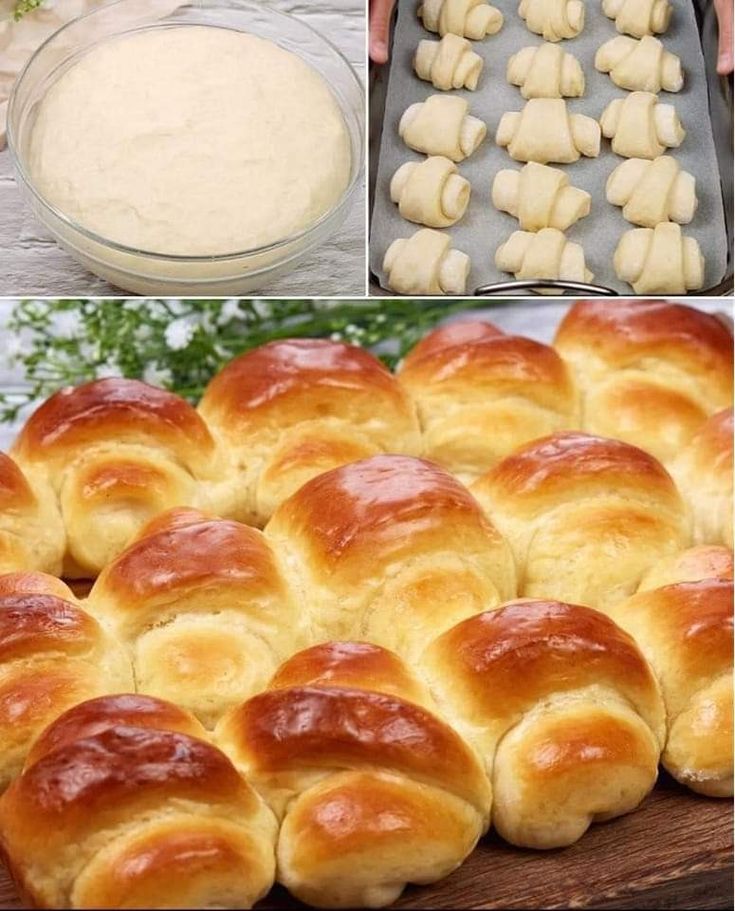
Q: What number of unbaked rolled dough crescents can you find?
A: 15